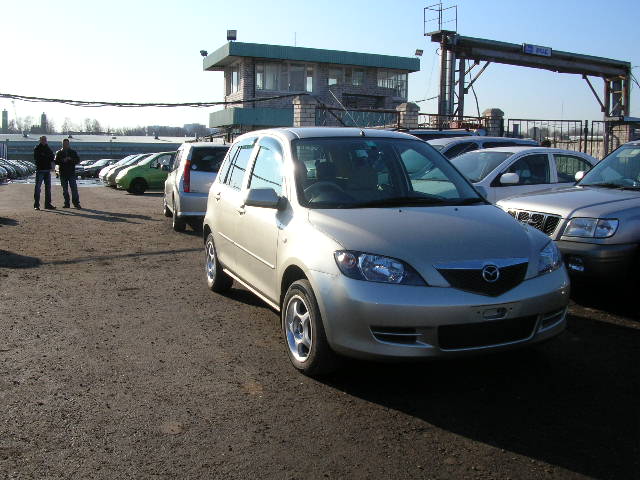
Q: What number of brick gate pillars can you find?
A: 3